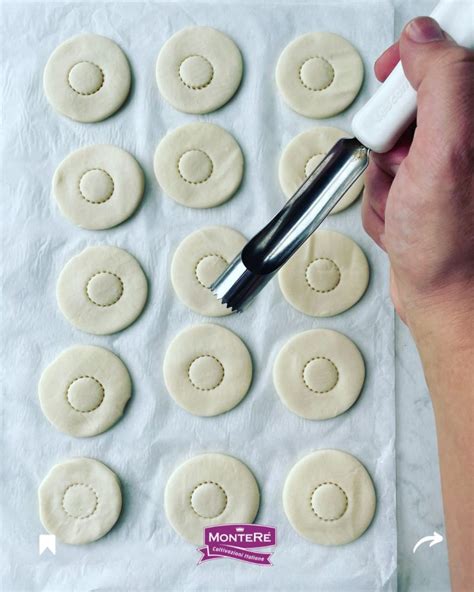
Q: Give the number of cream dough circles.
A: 15